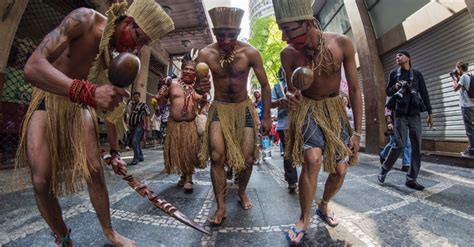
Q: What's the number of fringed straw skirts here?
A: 4